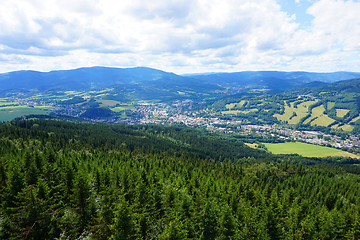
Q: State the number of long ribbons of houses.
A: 1